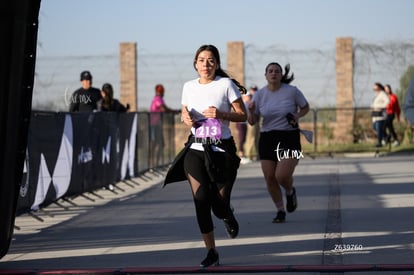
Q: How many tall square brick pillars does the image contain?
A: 3